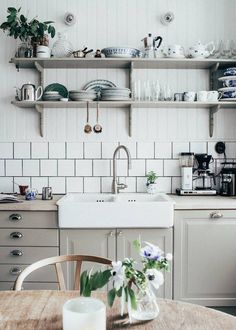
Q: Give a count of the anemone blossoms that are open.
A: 3